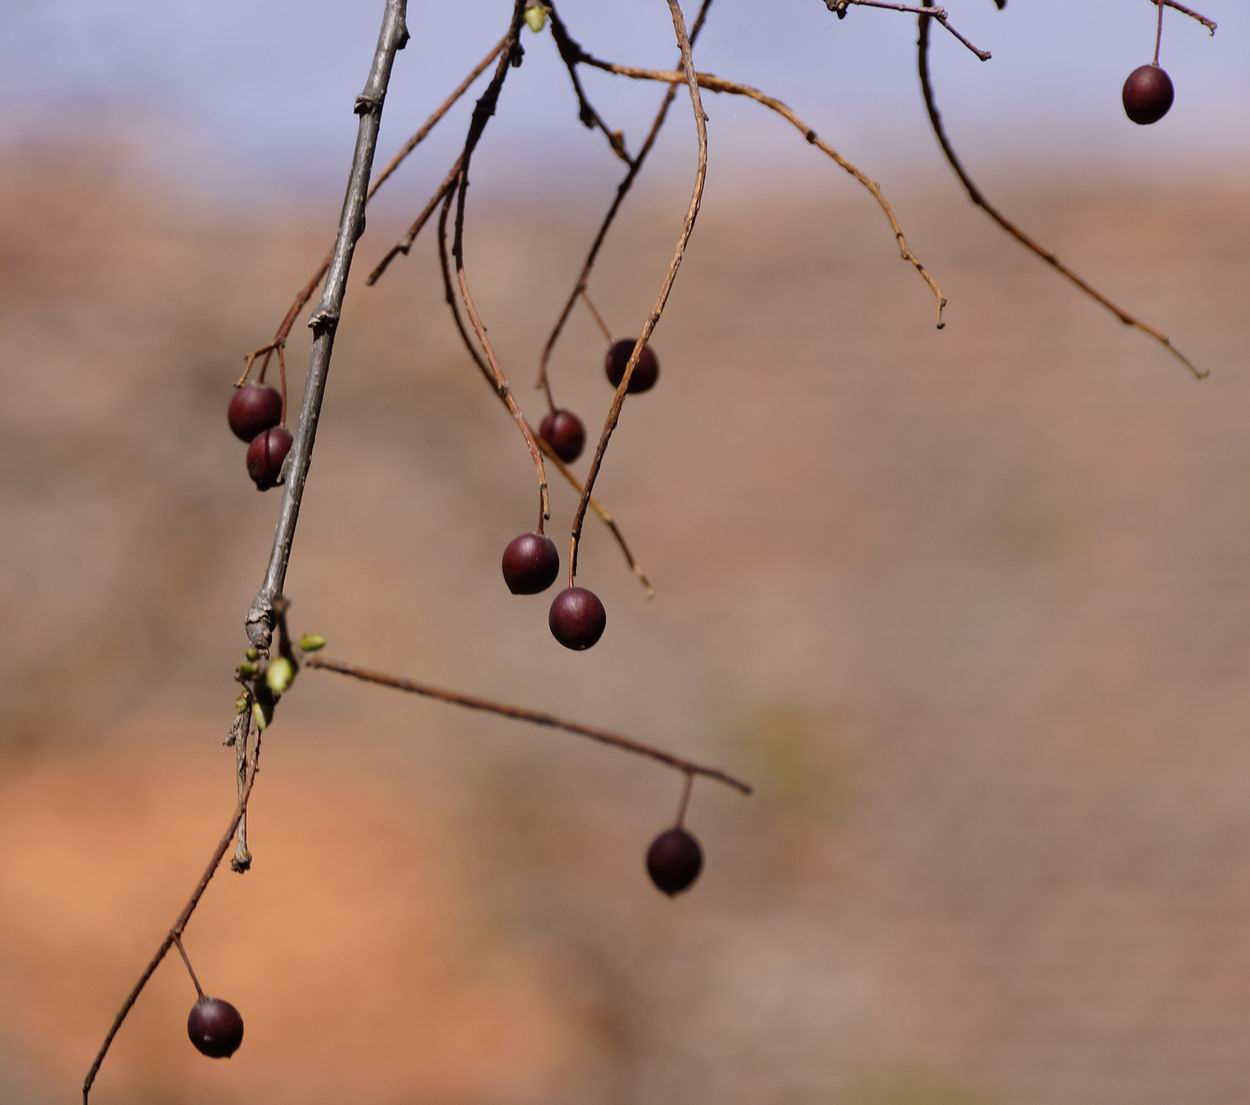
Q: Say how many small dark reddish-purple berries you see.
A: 9